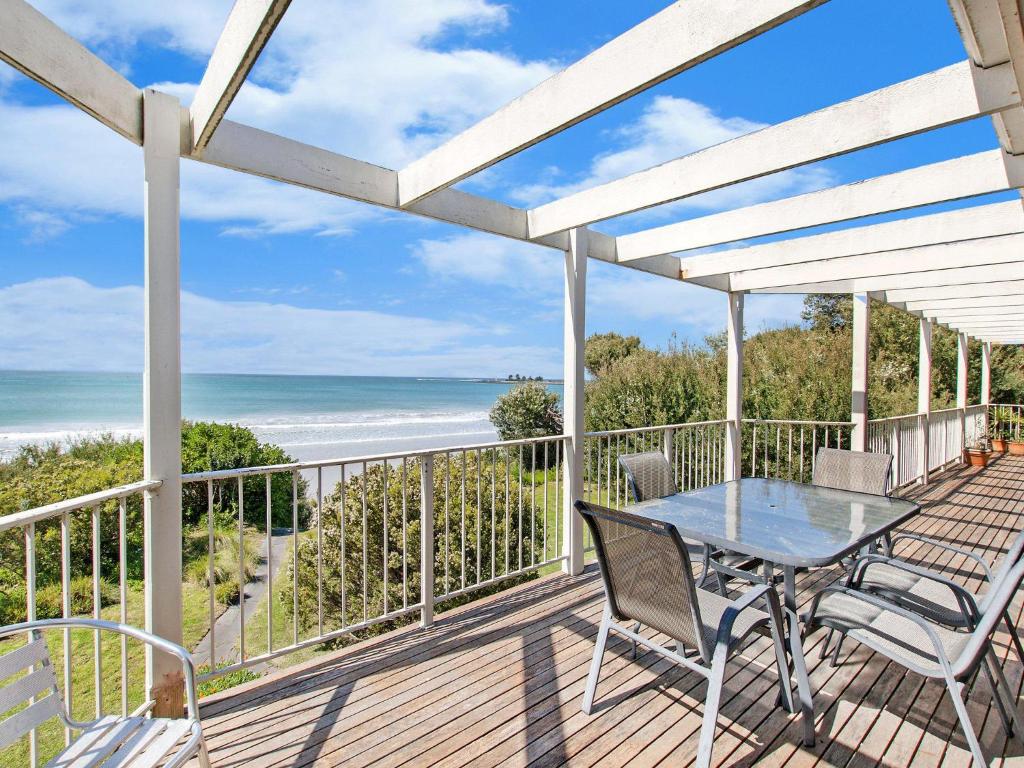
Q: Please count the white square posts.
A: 7